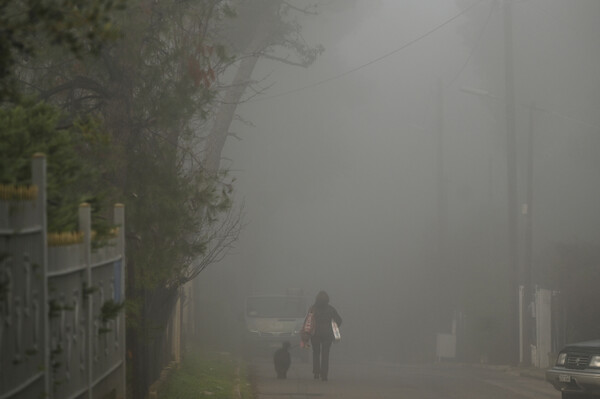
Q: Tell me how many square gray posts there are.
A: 3